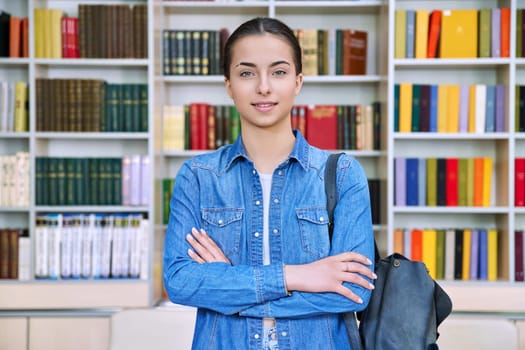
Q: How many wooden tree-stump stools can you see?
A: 0